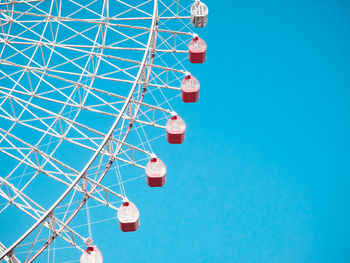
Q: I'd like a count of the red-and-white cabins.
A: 6